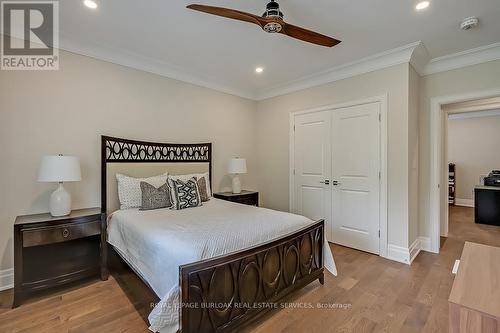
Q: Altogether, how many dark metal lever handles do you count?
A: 2